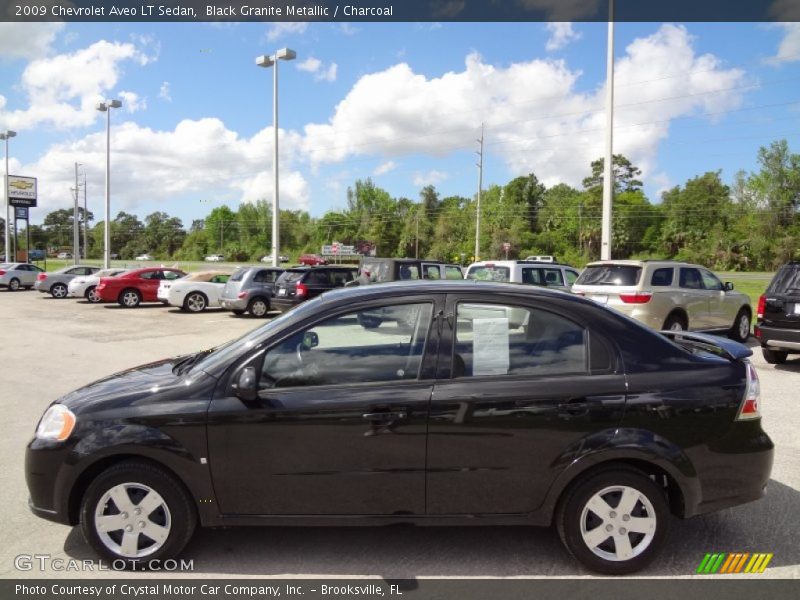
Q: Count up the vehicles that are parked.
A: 12